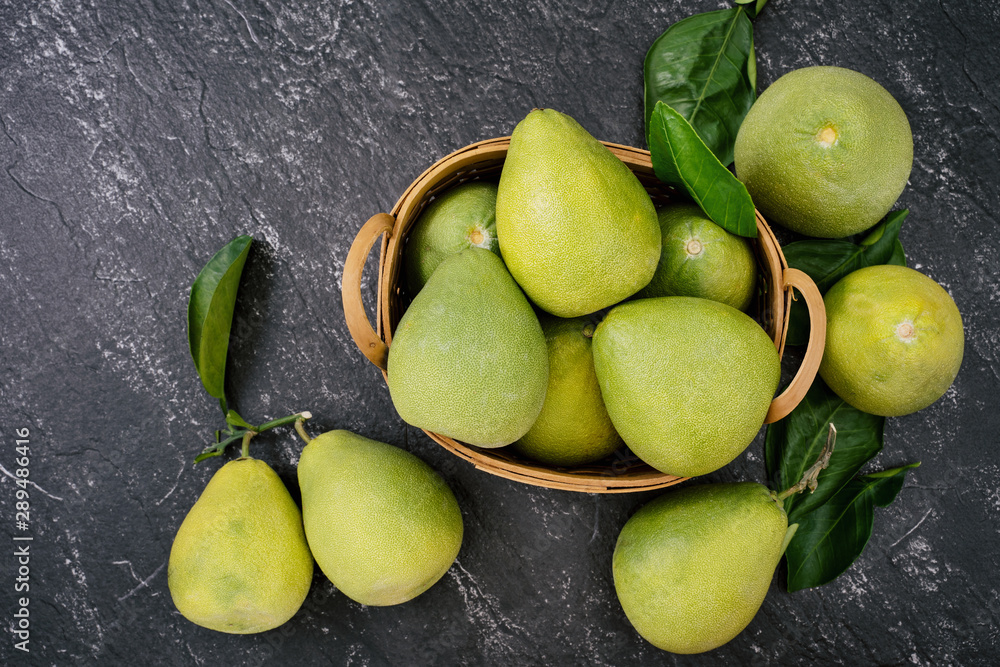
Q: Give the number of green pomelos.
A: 11